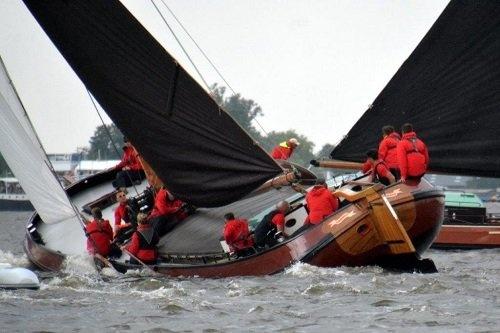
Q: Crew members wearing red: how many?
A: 12